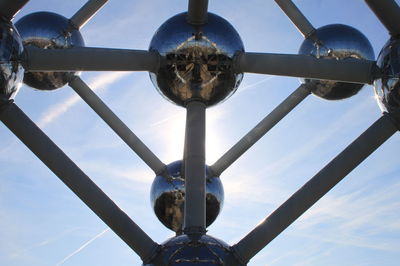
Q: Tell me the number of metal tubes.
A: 12